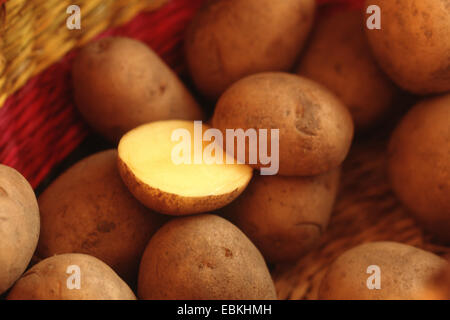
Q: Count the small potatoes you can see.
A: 13